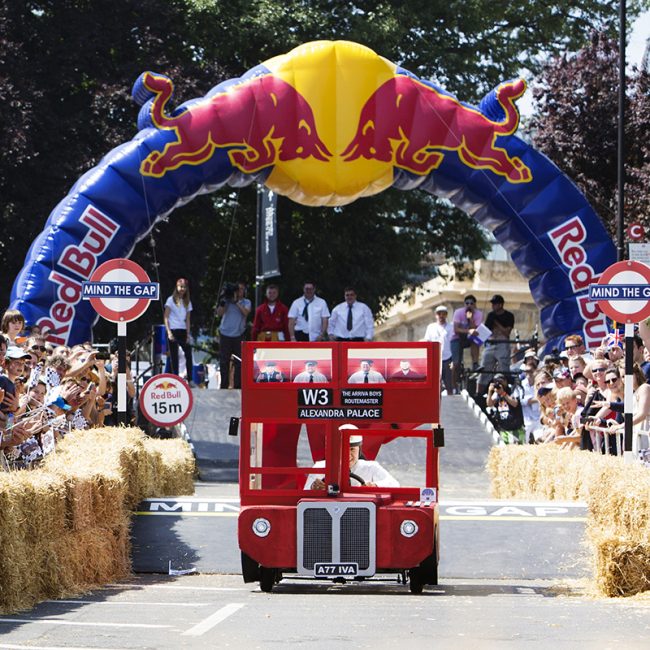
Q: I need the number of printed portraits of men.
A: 4